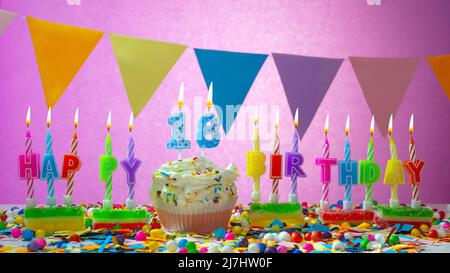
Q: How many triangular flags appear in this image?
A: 7